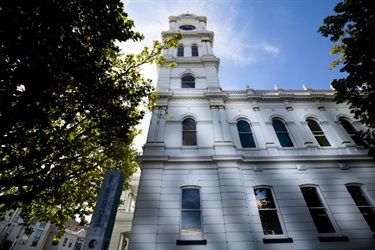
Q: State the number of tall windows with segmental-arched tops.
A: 4